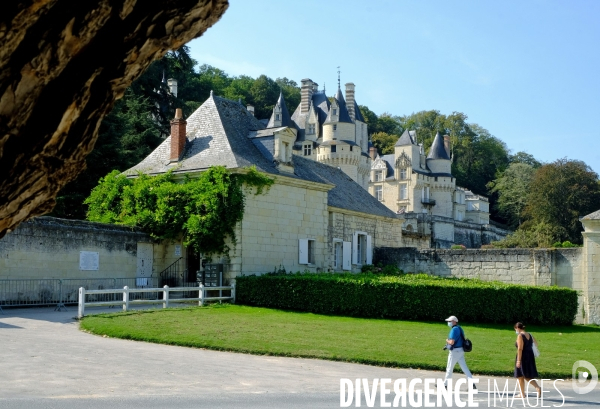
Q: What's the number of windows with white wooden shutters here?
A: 3